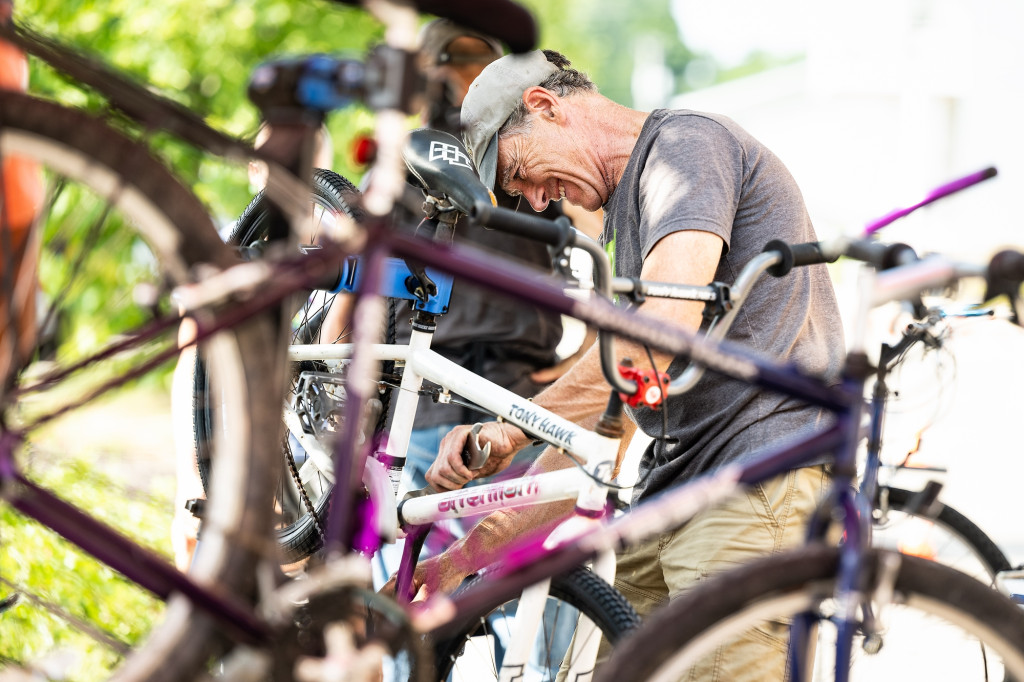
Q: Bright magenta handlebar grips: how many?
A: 1